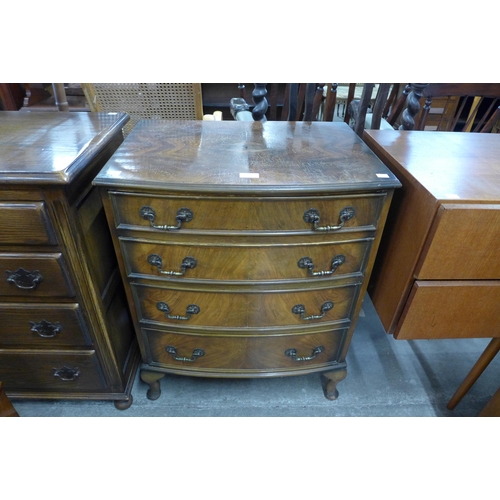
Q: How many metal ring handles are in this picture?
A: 11